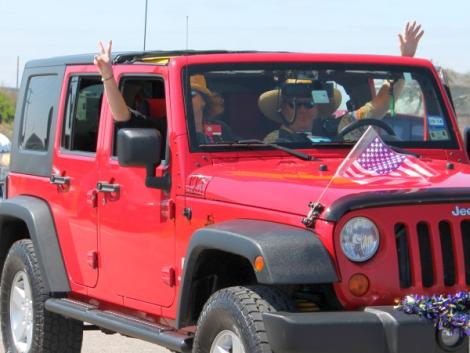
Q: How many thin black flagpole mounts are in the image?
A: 1